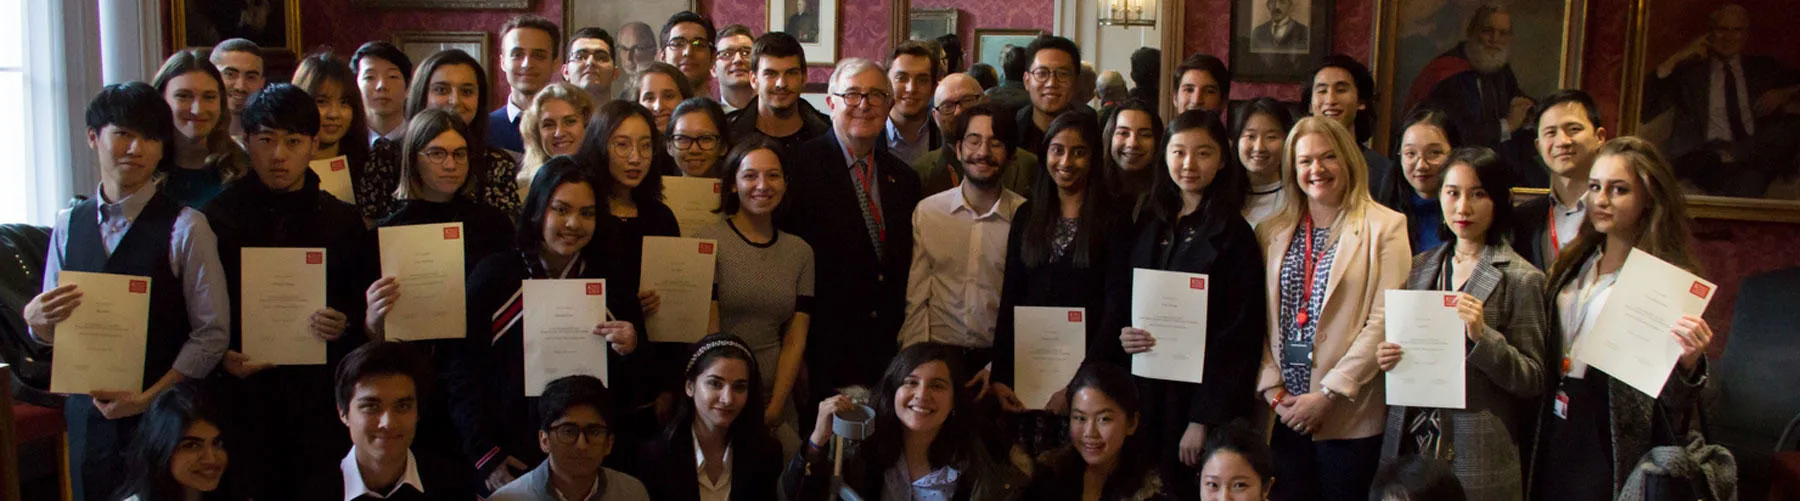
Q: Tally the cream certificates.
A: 11